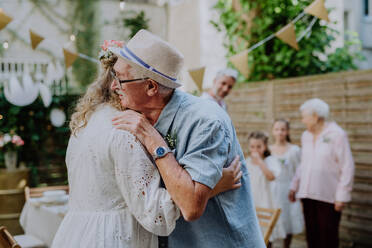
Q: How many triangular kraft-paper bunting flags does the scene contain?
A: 7